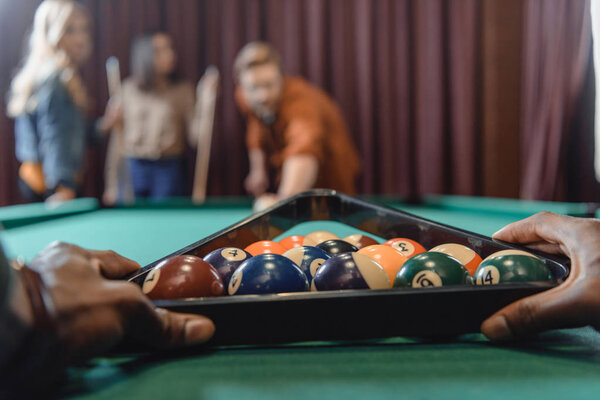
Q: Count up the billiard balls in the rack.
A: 15